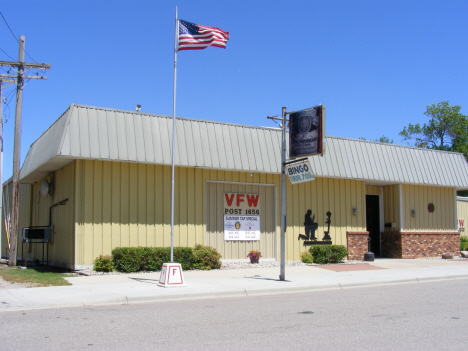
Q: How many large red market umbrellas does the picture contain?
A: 0